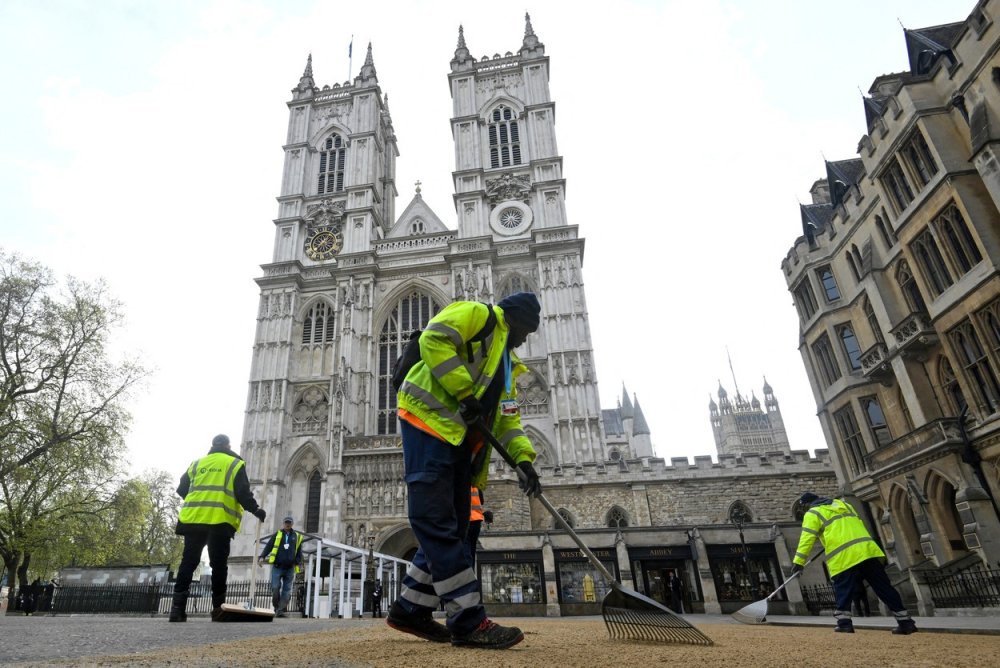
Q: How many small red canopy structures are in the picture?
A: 0